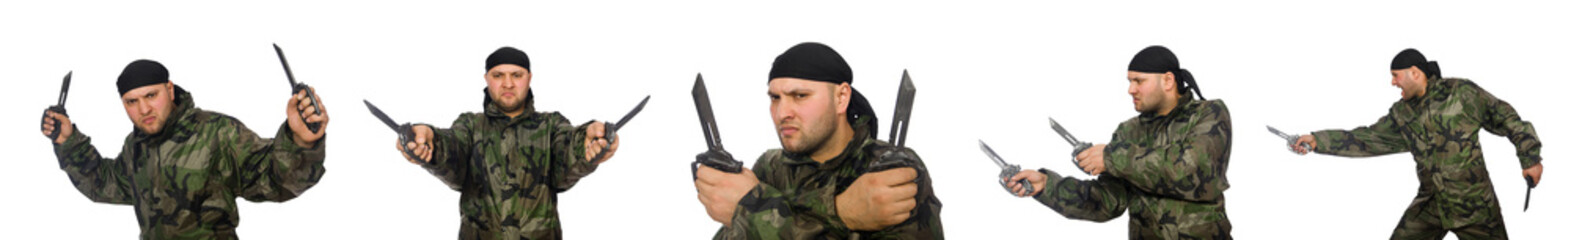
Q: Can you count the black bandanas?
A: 5